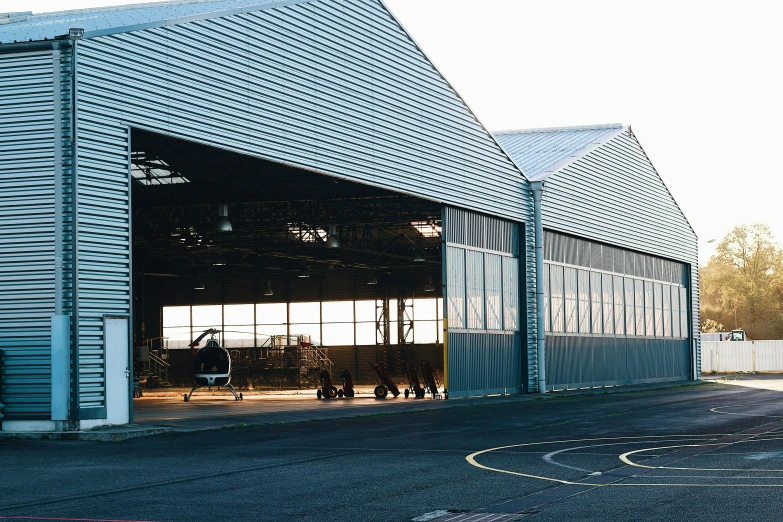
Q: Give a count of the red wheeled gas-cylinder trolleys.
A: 5